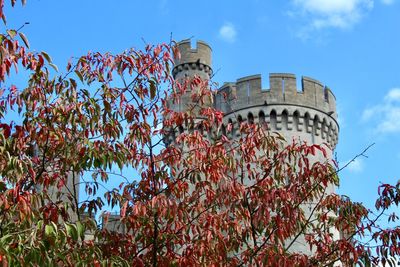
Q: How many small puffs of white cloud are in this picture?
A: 4